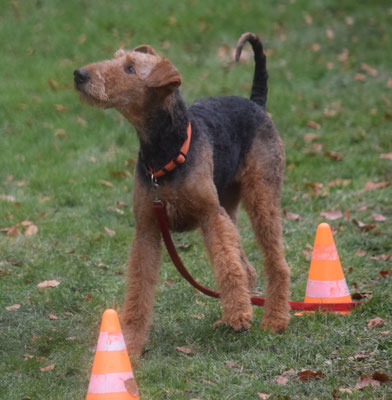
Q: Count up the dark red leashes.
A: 1